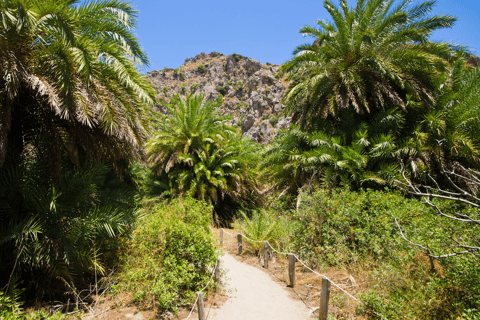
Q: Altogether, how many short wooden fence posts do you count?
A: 7